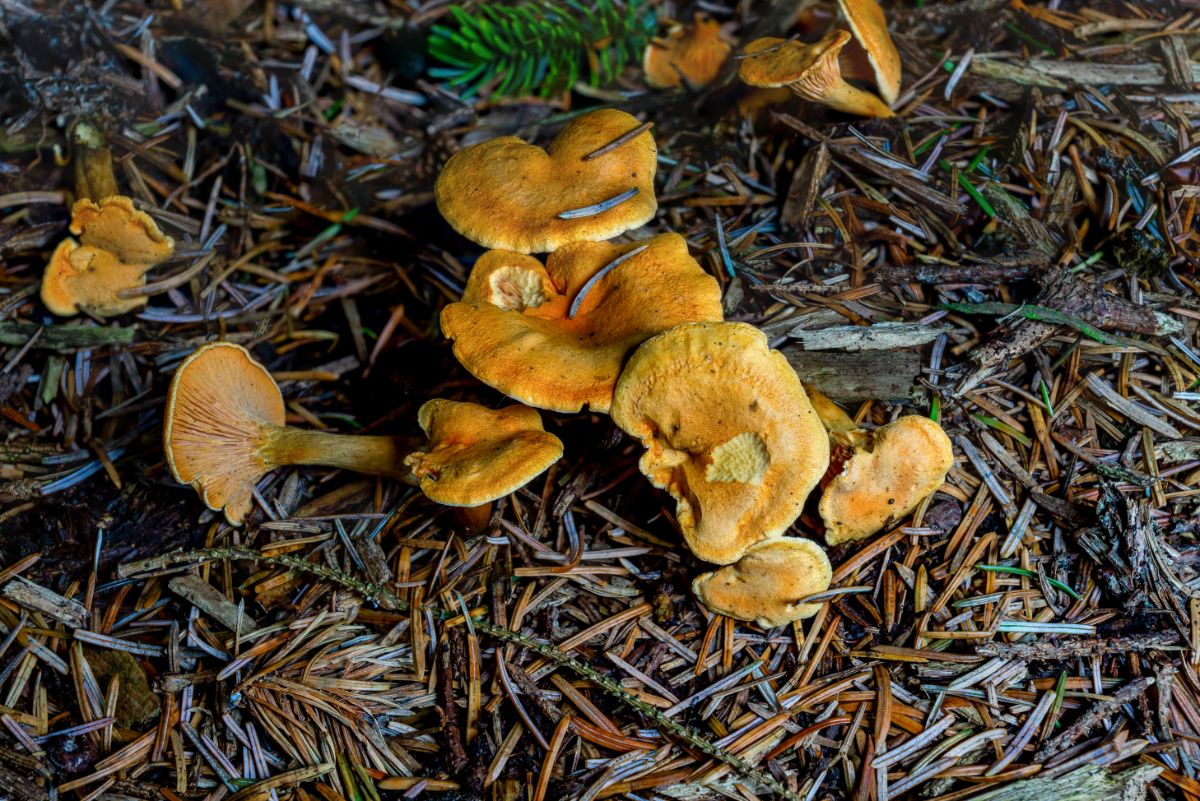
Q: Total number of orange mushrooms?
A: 11